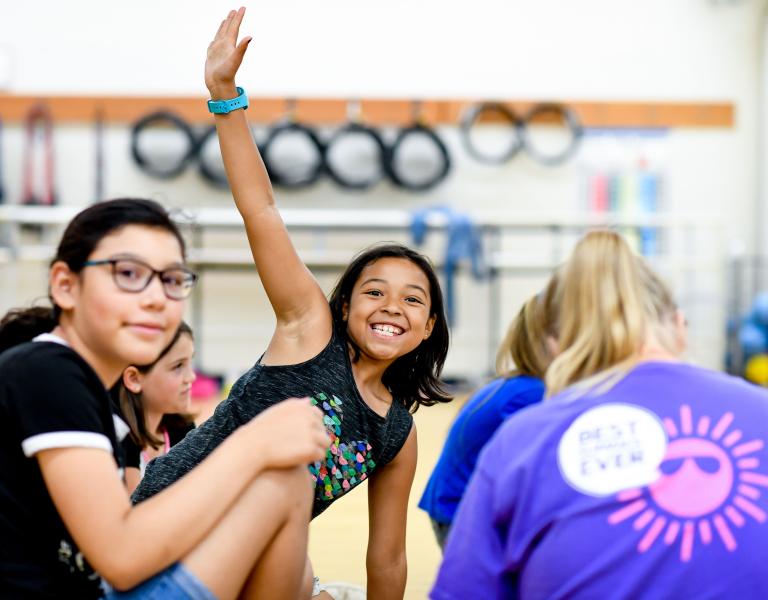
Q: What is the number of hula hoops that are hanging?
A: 7